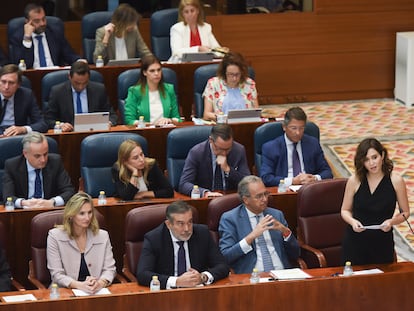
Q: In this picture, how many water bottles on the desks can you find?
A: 13